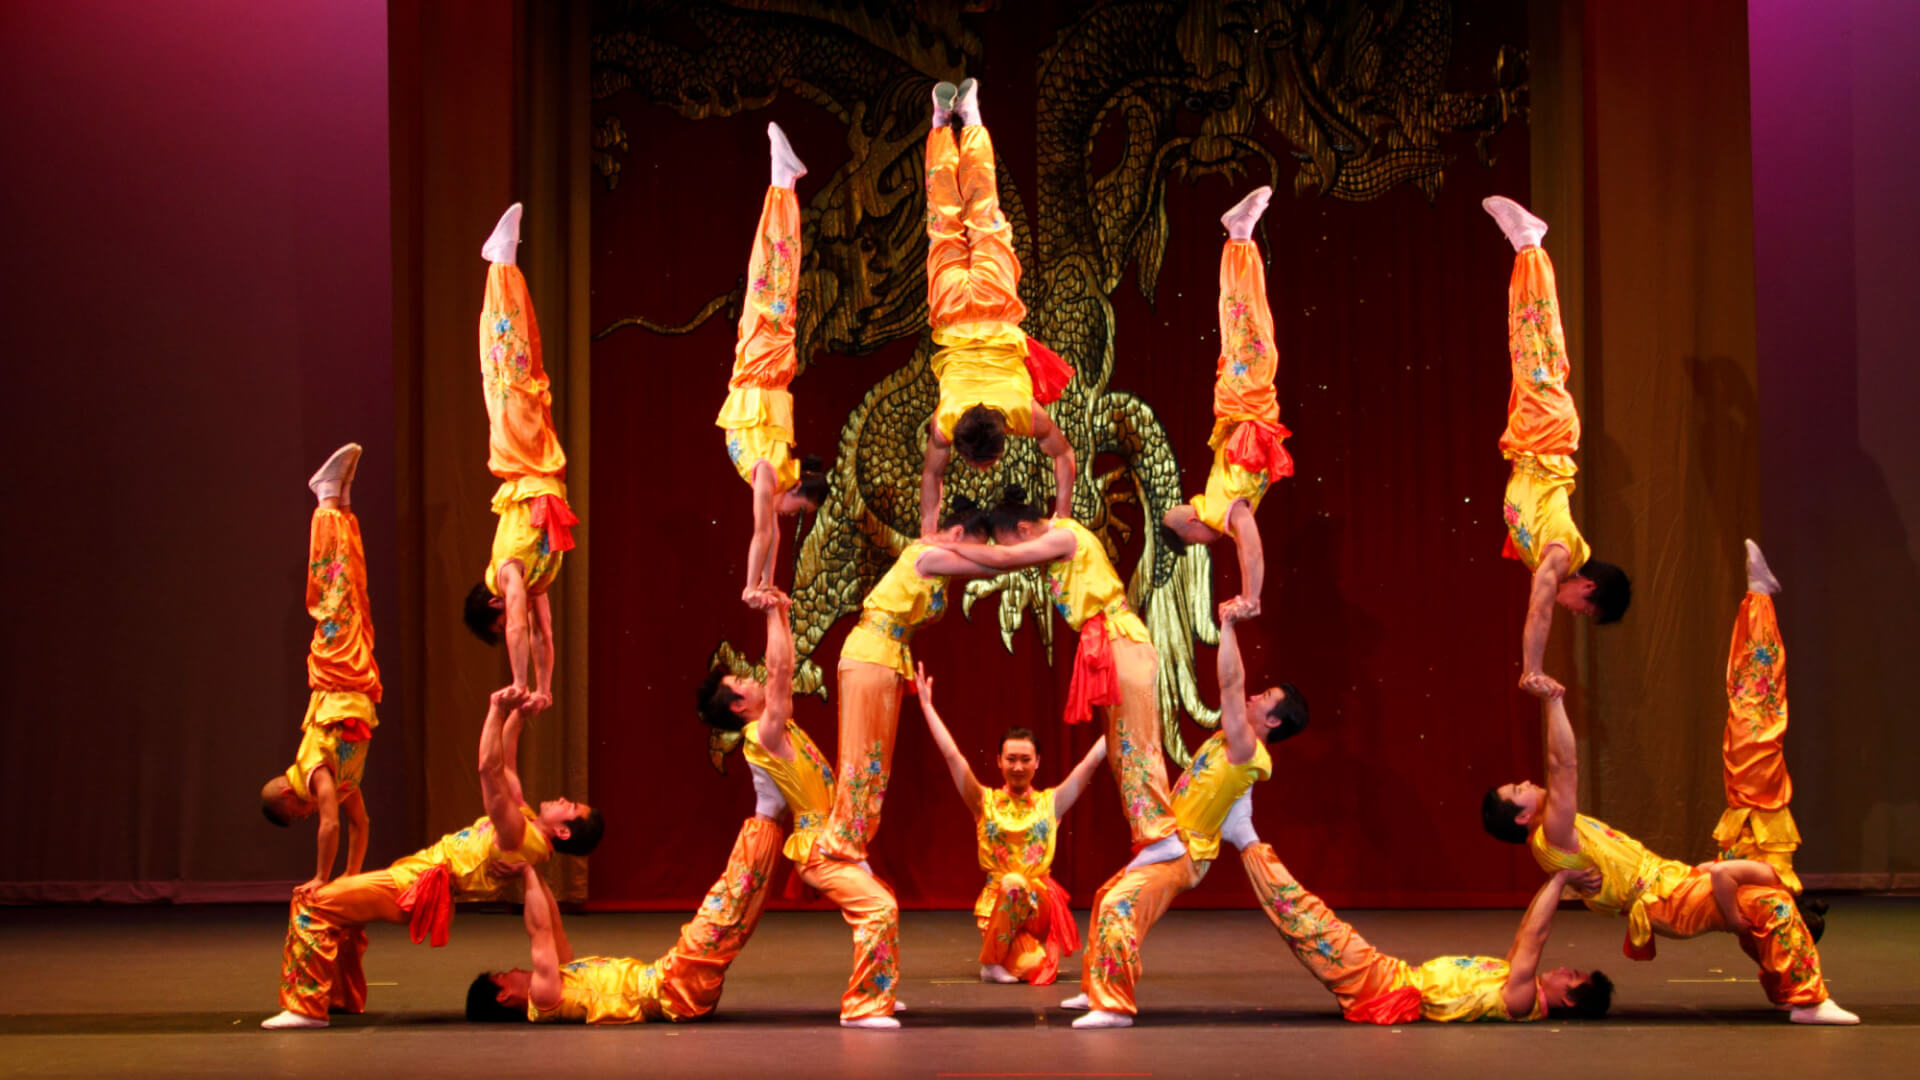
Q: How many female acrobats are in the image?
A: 5